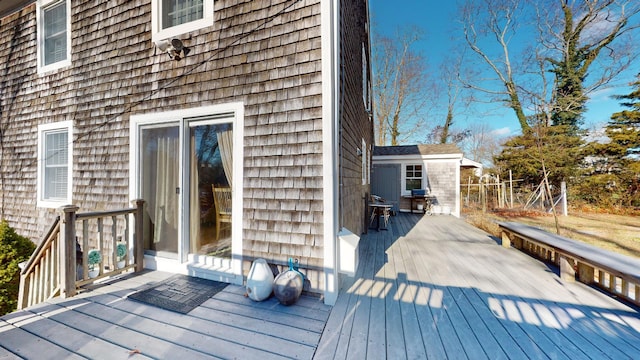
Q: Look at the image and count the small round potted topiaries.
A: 2